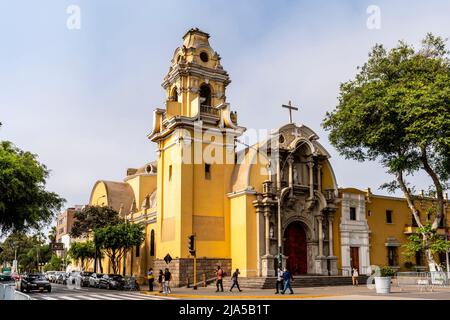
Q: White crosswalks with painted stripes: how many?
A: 1